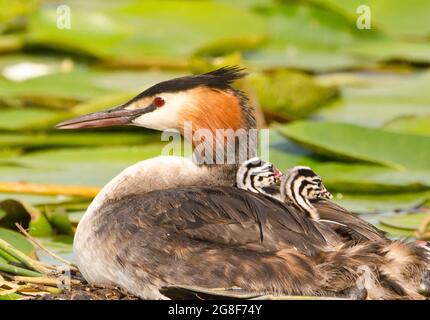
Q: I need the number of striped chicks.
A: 2